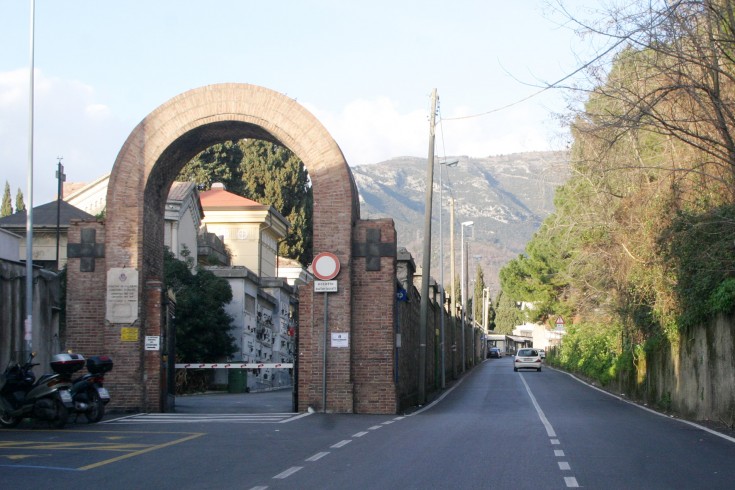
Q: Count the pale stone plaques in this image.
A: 1